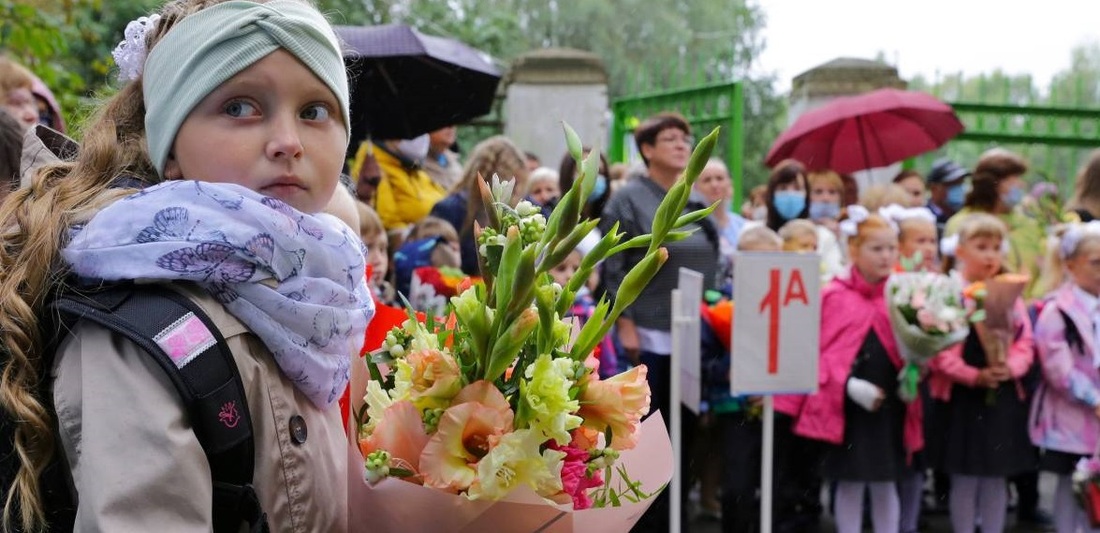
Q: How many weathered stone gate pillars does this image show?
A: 2